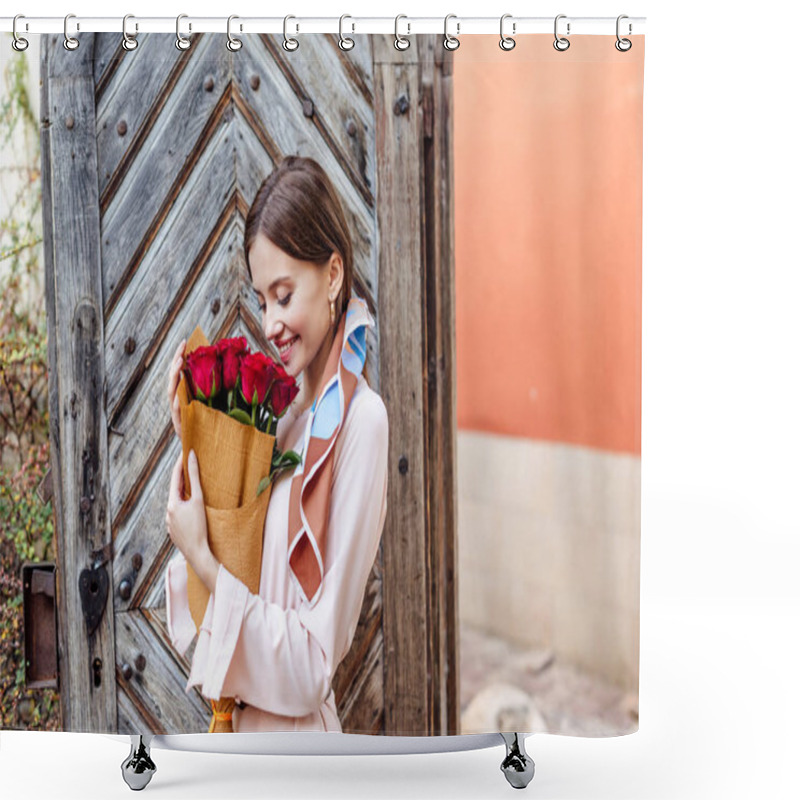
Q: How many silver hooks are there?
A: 12